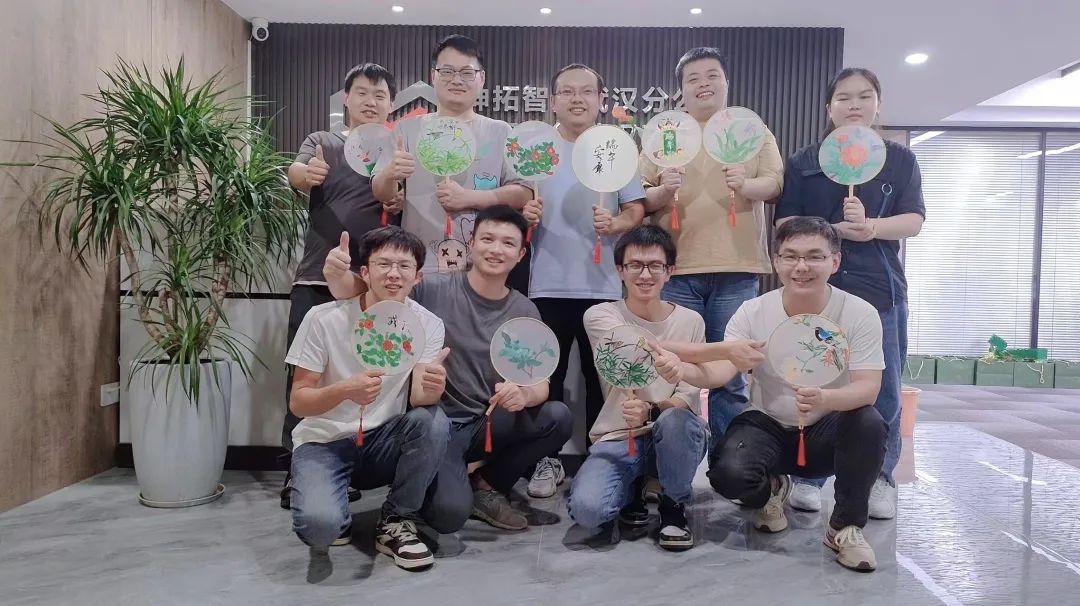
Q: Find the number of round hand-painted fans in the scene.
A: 11